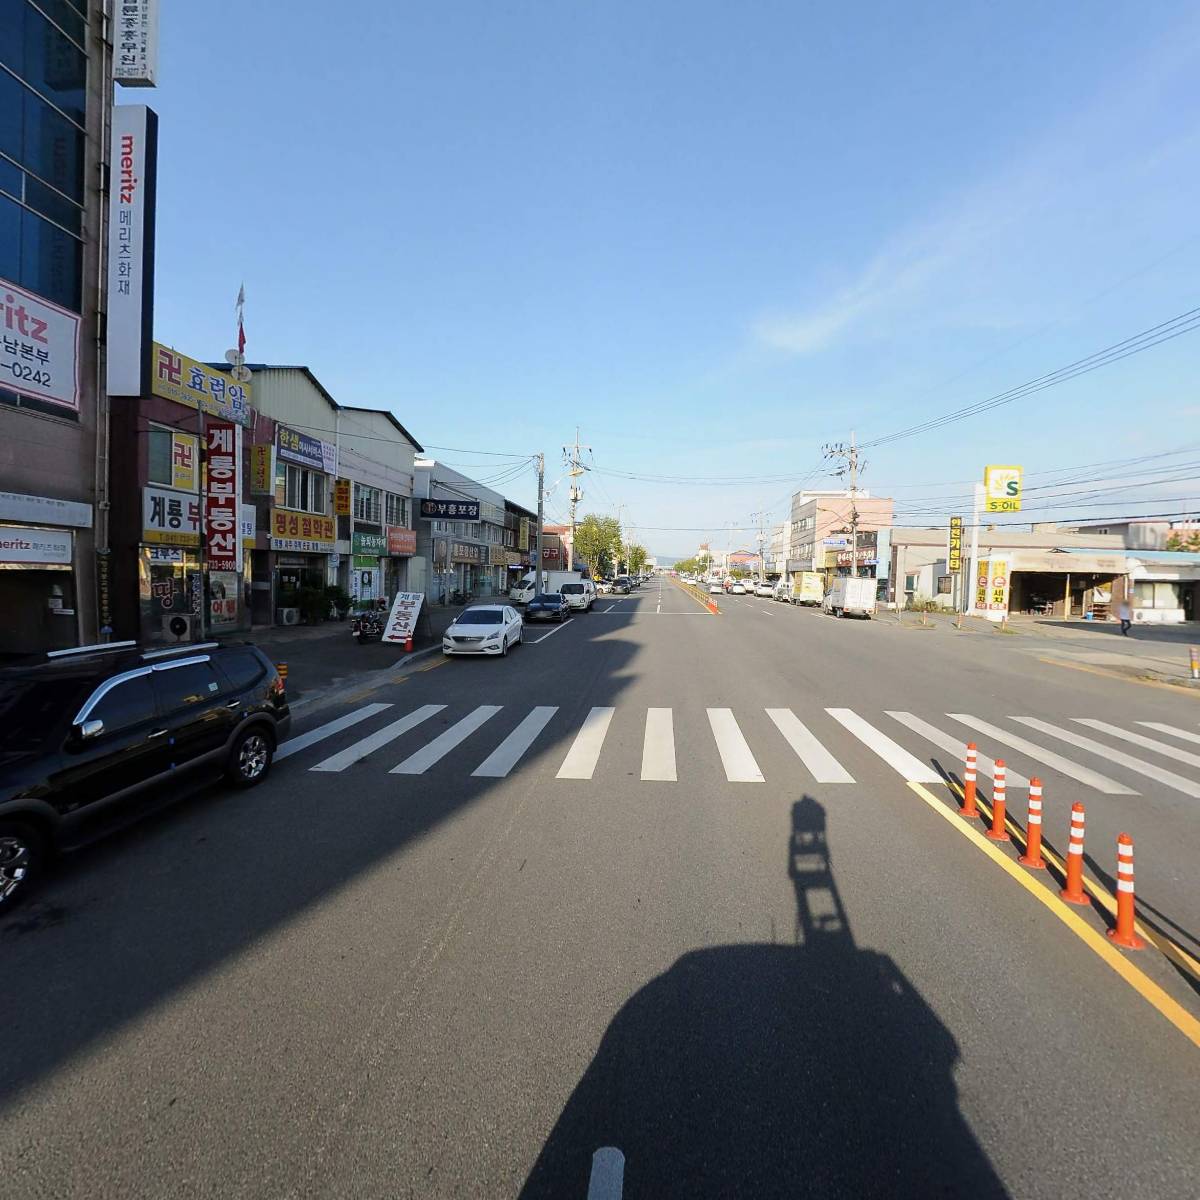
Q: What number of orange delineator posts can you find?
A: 5